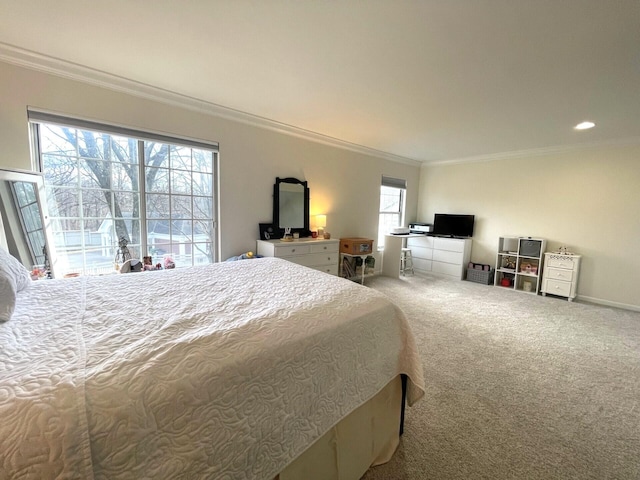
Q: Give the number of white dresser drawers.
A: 13